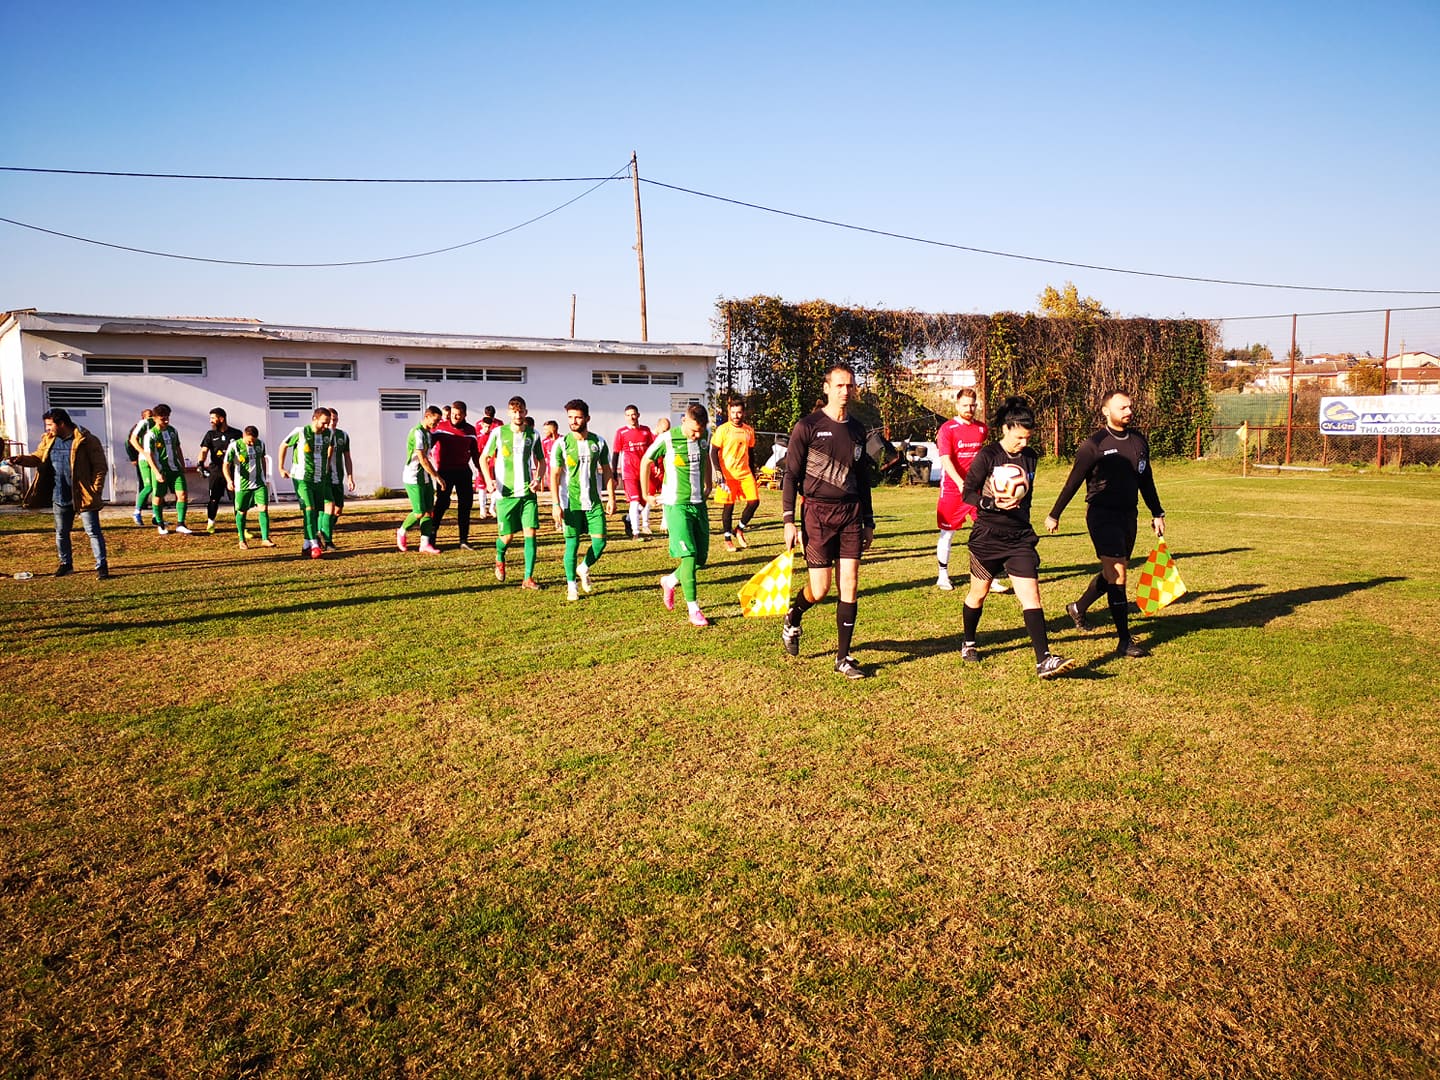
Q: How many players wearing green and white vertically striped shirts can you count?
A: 9